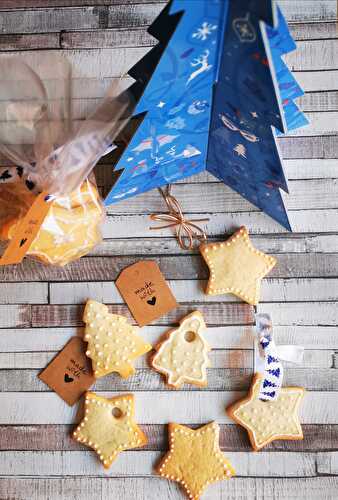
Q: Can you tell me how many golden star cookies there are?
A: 4